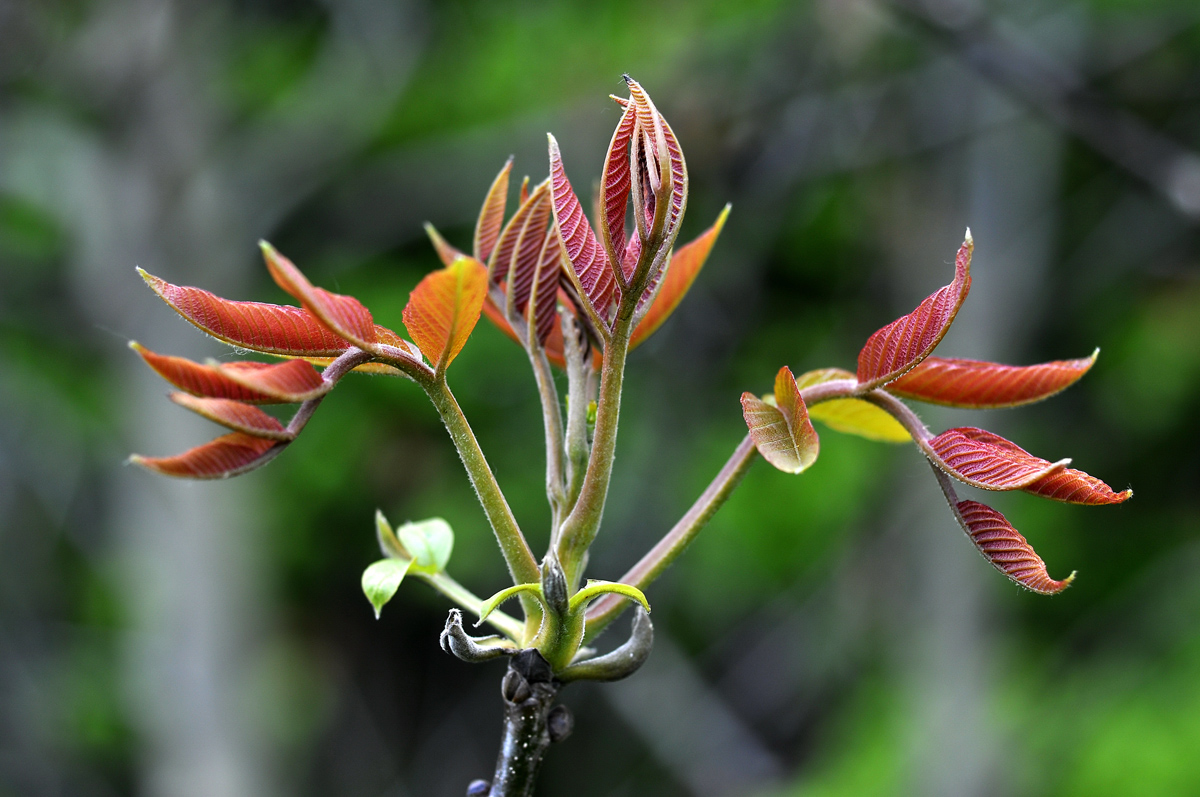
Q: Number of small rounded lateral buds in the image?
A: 3